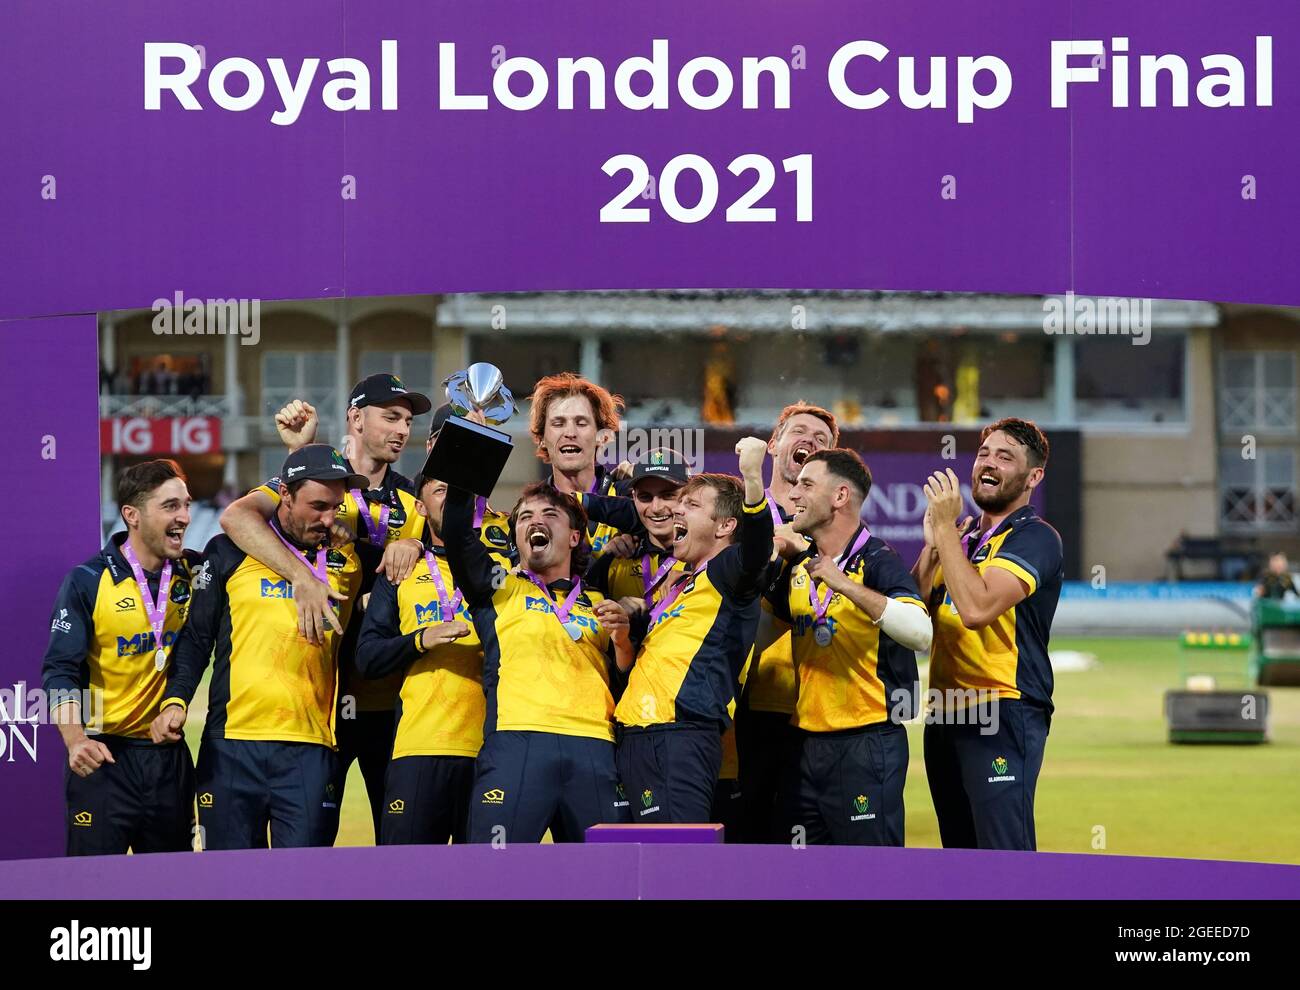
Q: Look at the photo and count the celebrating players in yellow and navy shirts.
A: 12